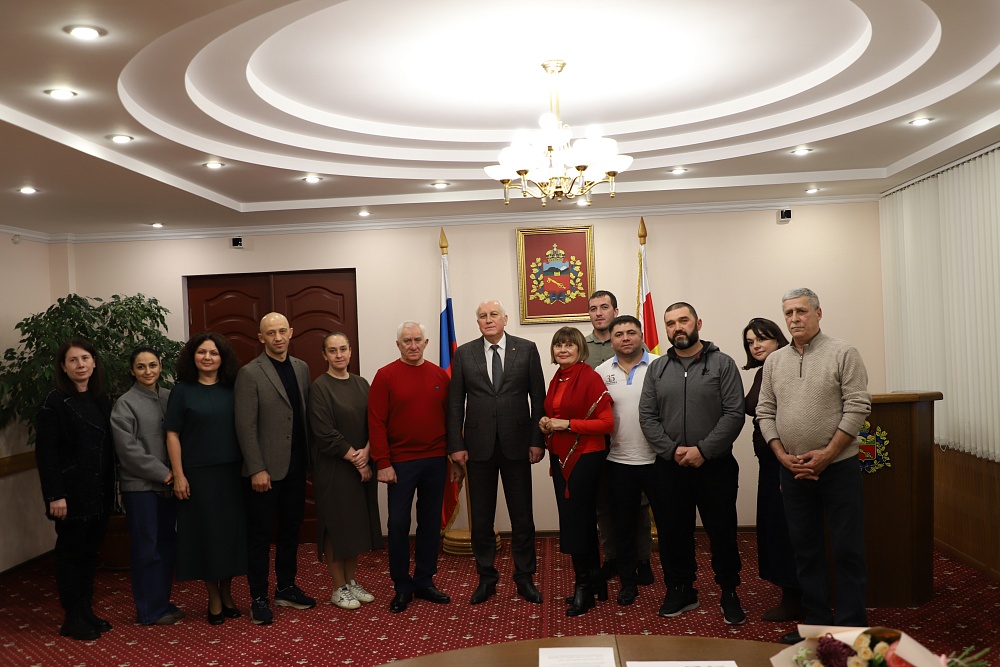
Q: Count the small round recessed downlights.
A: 14